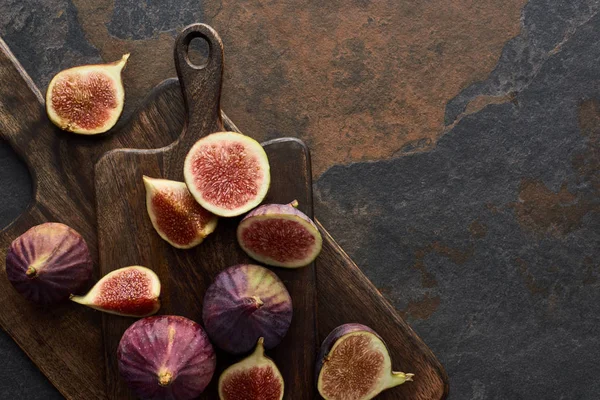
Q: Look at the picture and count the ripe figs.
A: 10